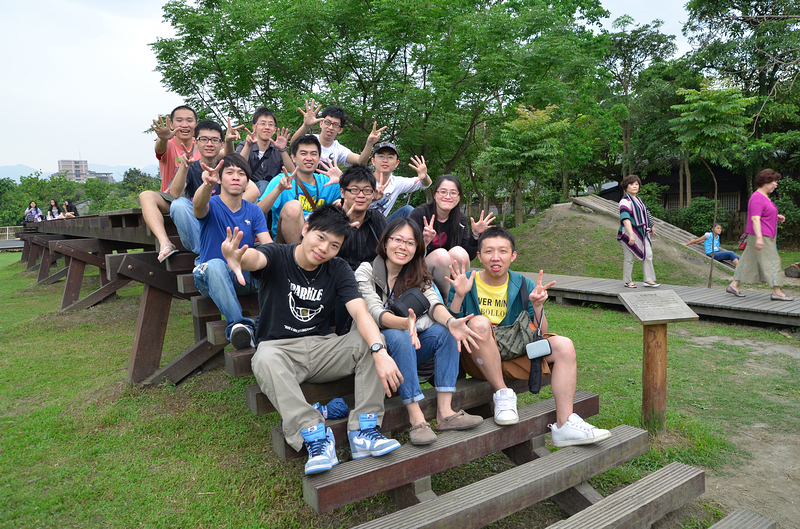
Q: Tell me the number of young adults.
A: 12